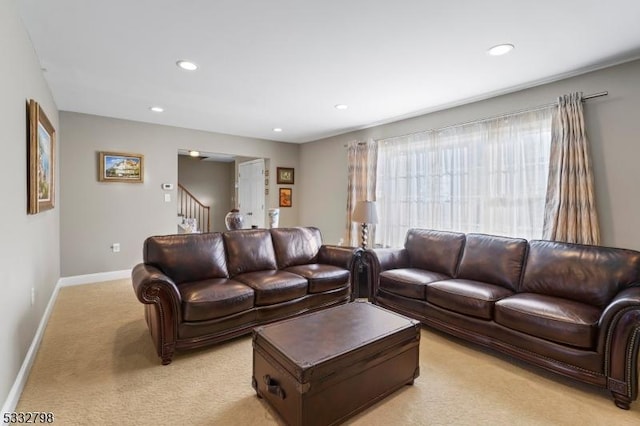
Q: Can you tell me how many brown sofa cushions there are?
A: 12